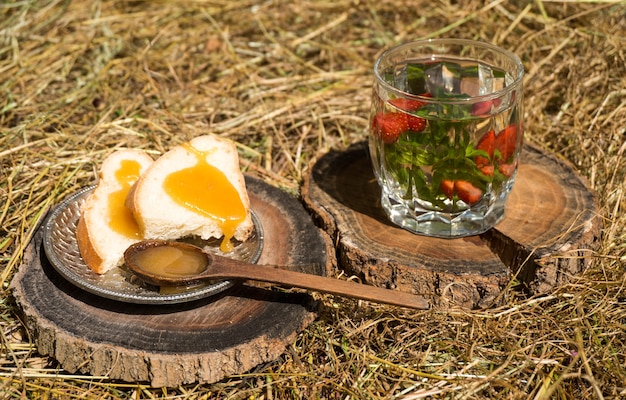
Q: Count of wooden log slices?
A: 2